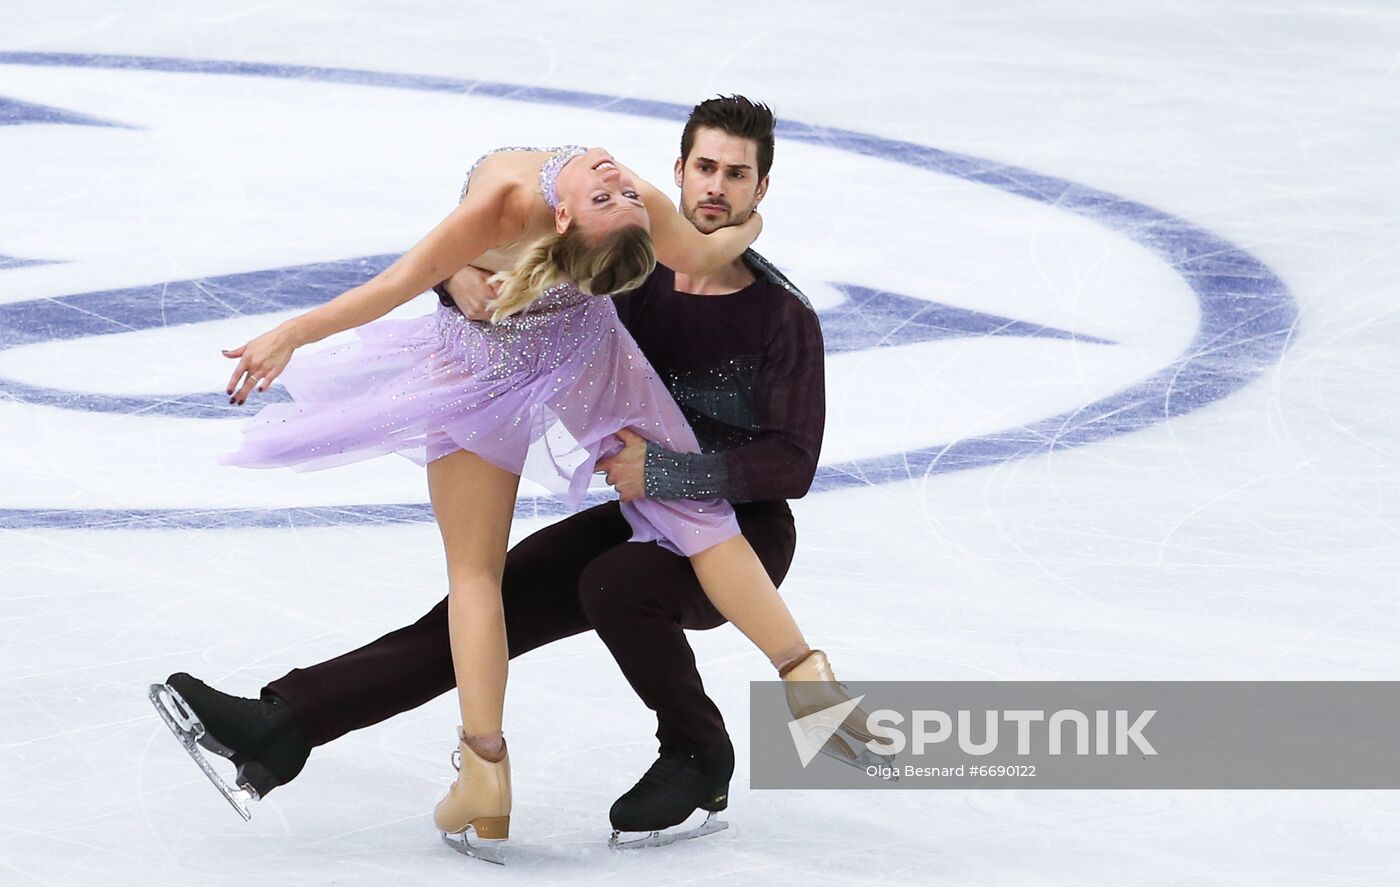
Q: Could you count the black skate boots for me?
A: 2